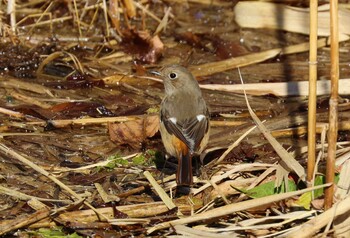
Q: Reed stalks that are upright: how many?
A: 2